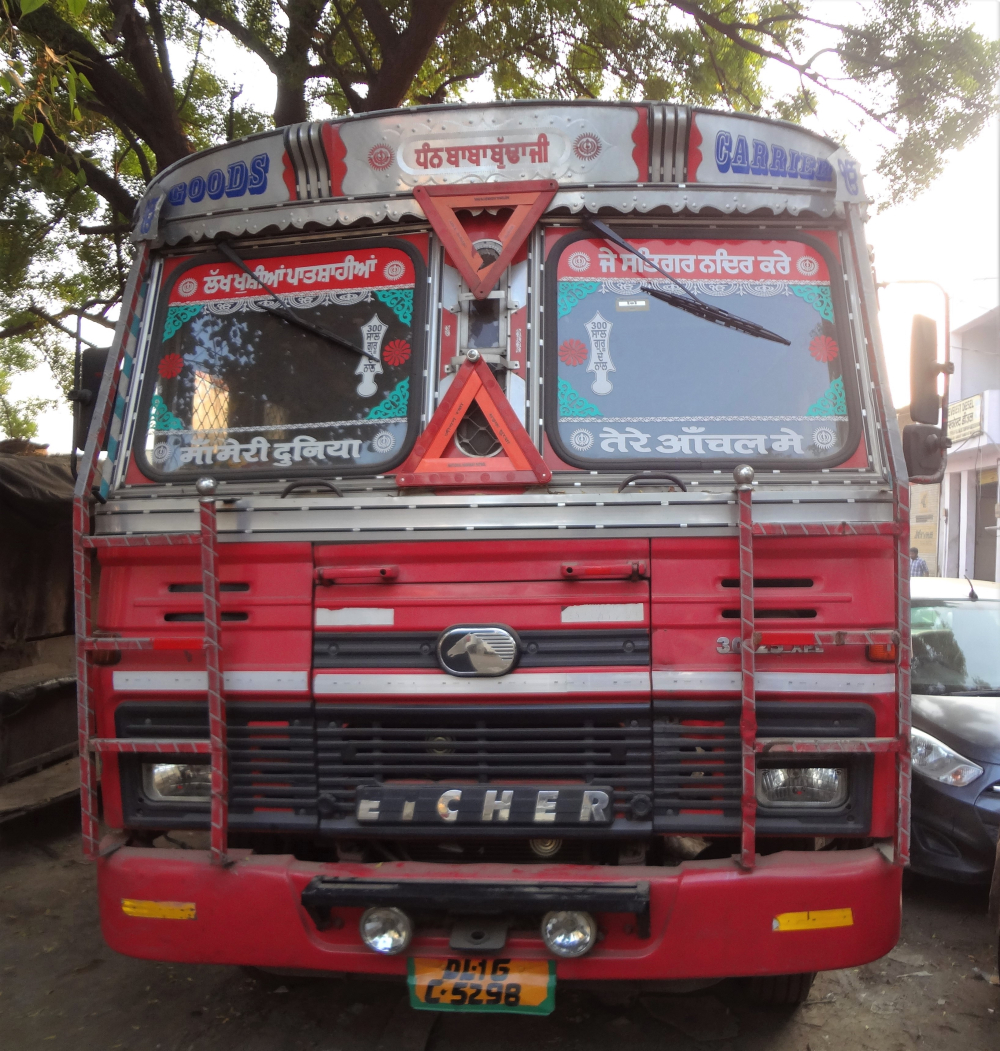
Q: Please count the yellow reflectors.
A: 2